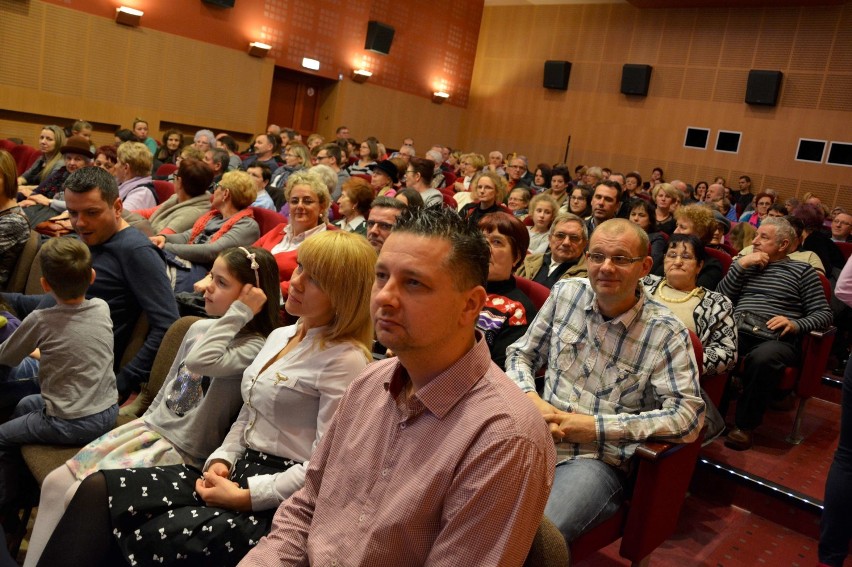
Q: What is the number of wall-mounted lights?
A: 4